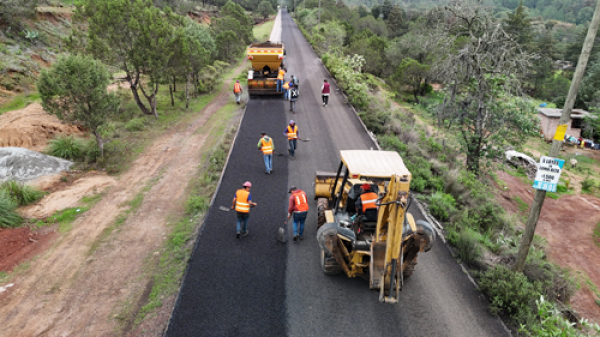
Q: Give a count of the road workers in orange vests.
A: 8